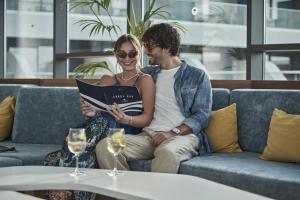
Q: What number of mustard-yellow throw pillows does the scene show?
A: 3